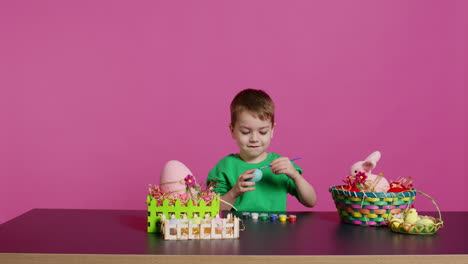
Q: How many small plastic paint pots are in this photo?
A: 6